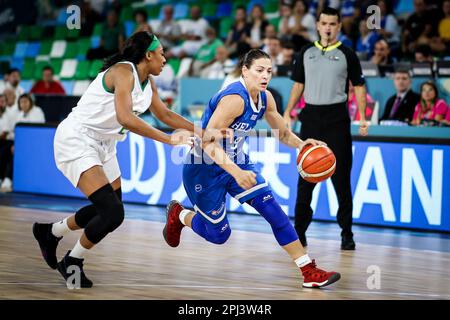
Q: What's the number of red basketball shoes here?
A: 2